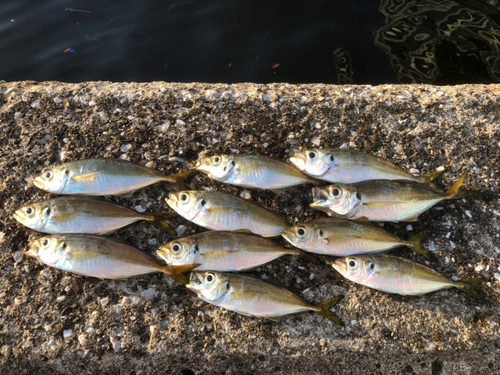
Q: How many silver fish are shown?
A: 11